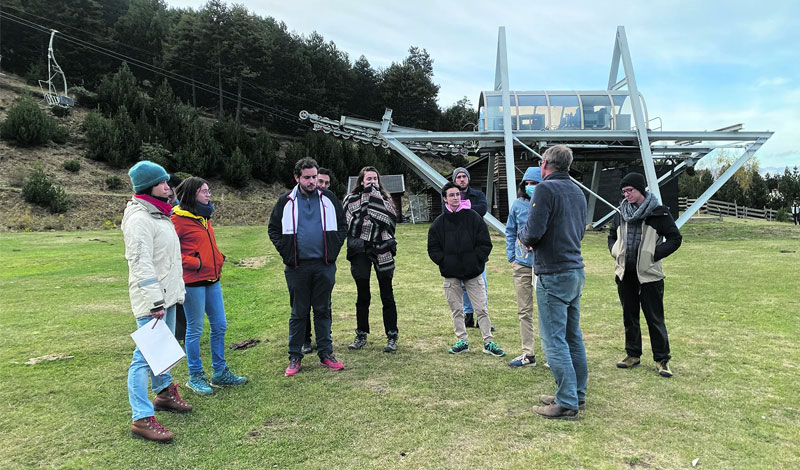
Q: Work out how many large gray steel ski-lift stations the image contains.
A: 1